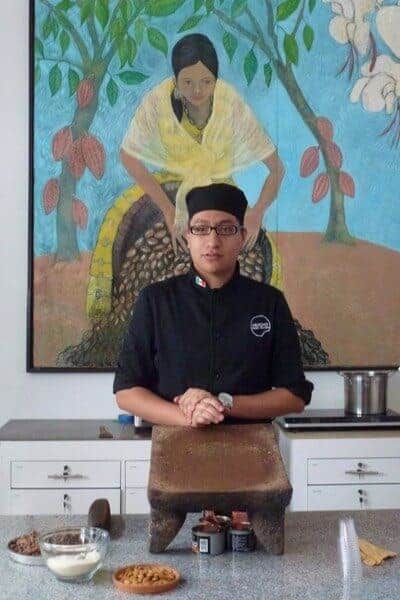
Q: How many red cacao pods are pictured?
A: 11